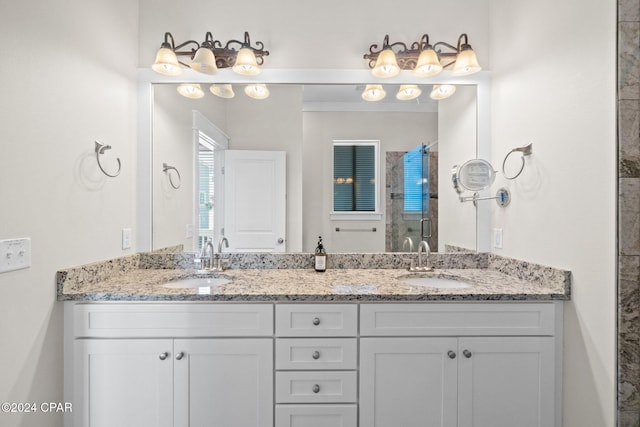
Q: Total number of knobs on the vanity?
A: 7